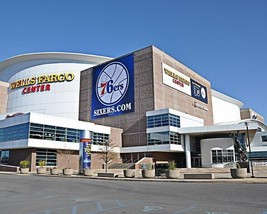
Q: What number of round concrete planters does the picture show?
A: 9